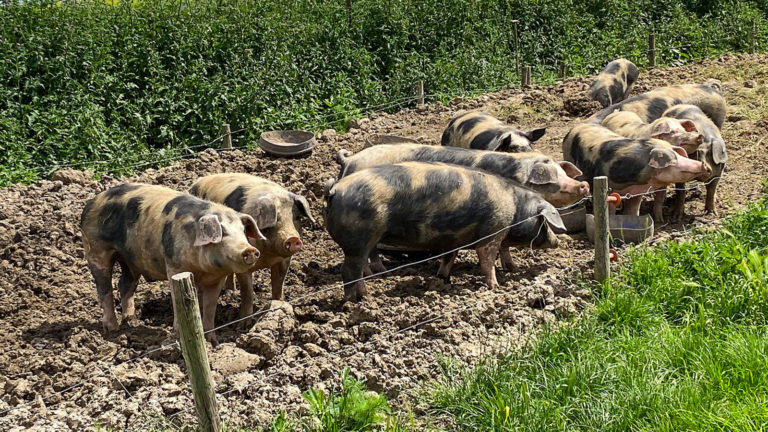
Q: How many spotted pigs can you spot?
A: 10